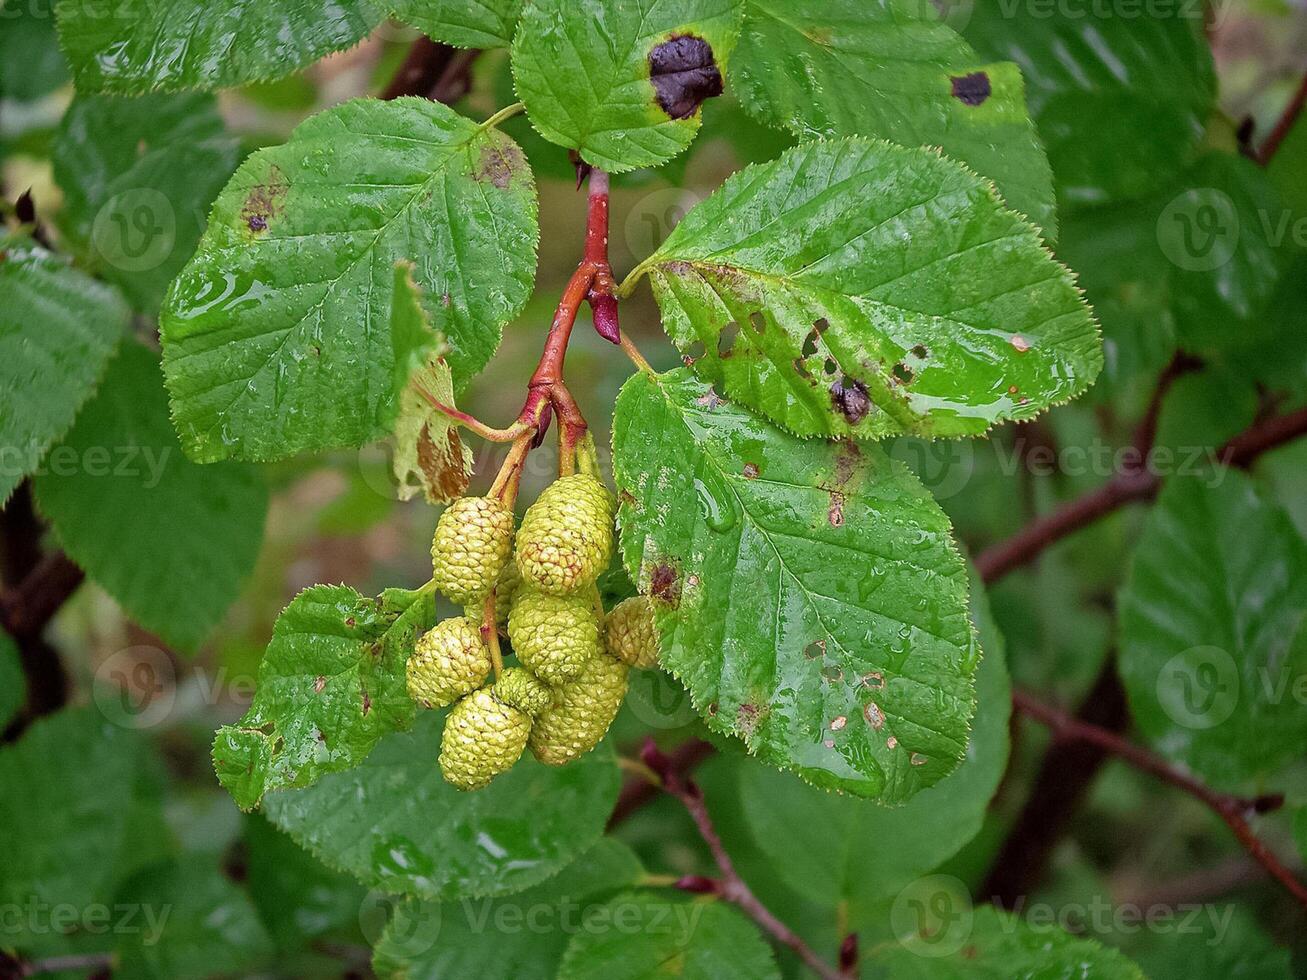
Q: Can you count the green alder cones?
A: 9